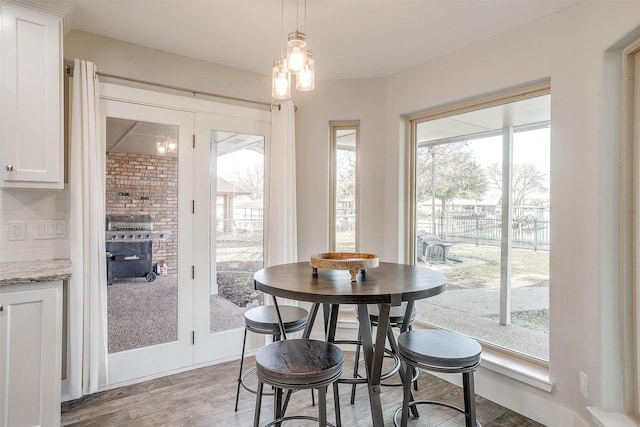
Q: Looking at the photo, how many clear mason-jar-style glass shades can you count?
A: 3